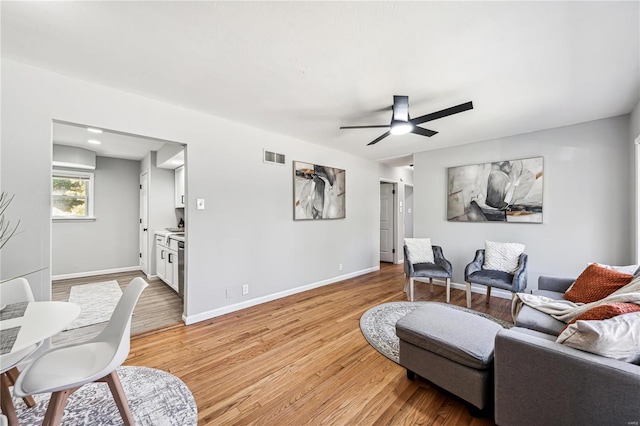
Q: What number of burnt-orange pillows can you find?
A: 2